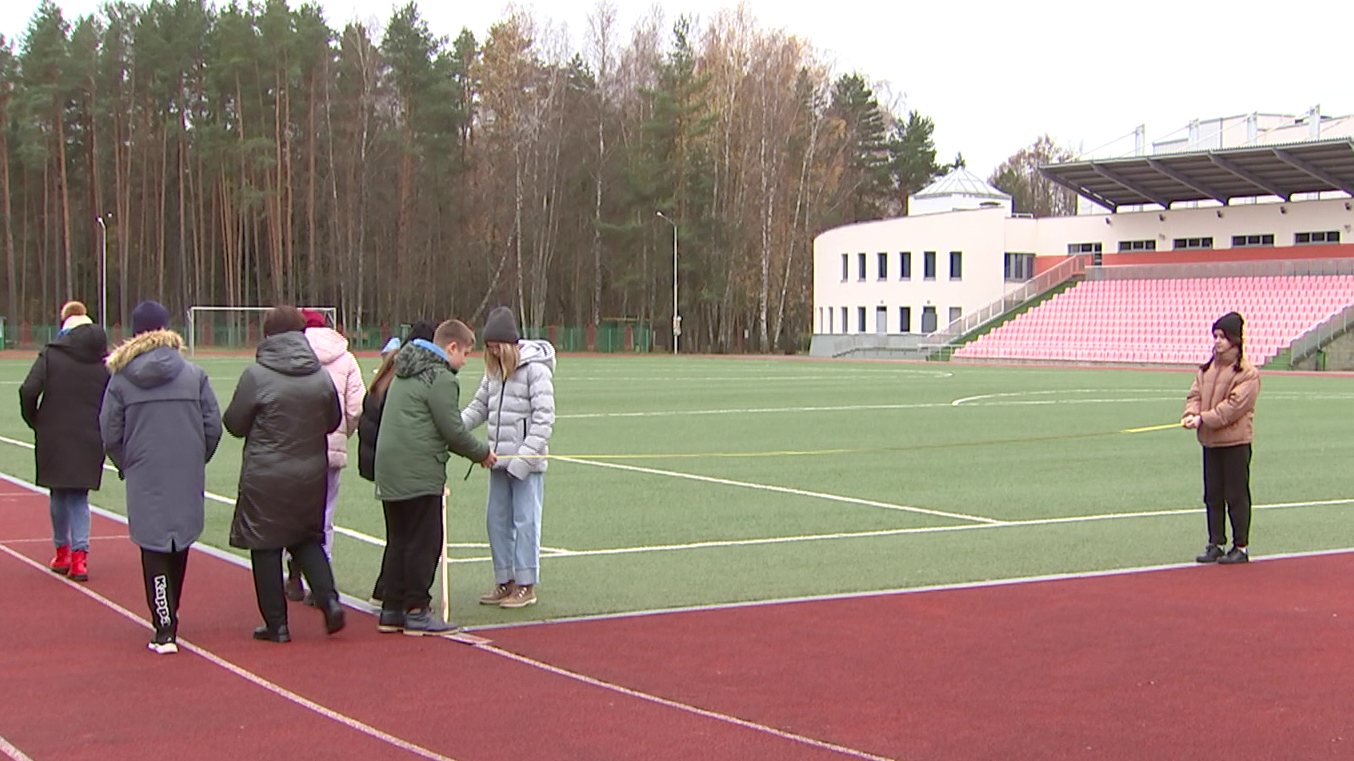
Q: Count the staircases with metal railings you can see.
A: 2